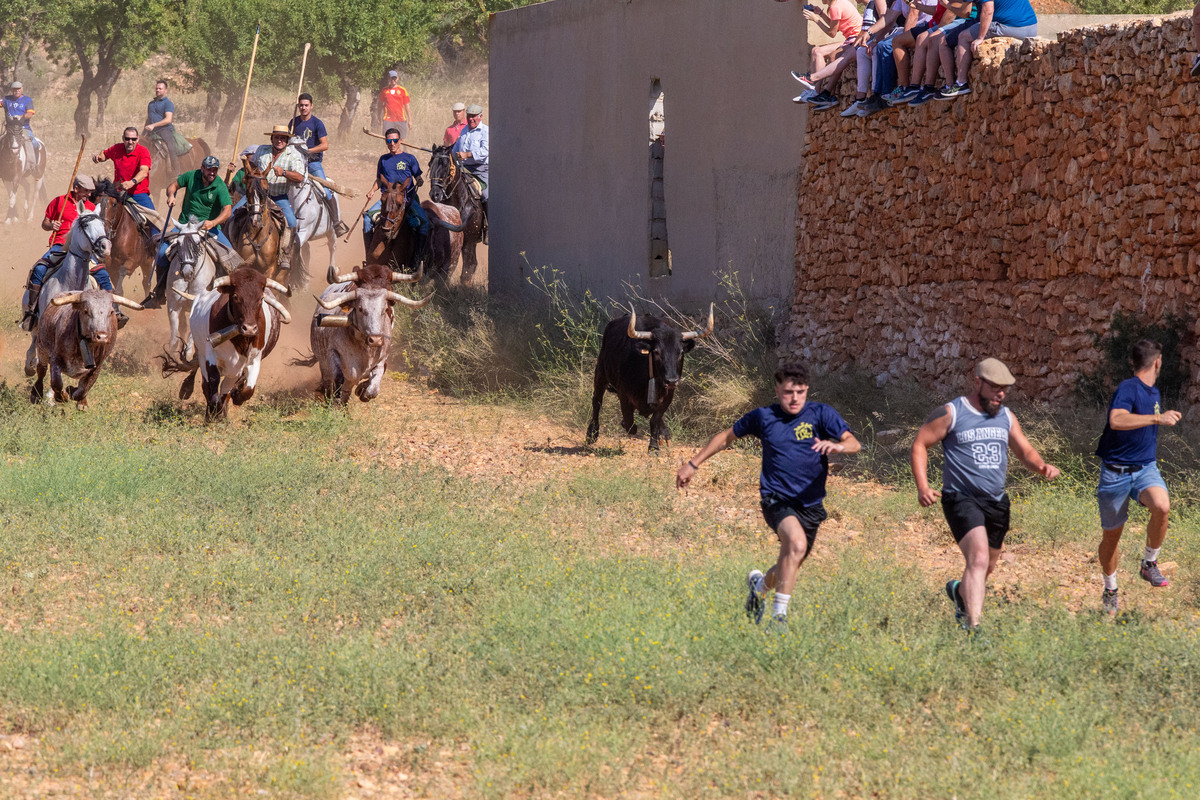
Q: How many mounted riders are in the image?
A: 11